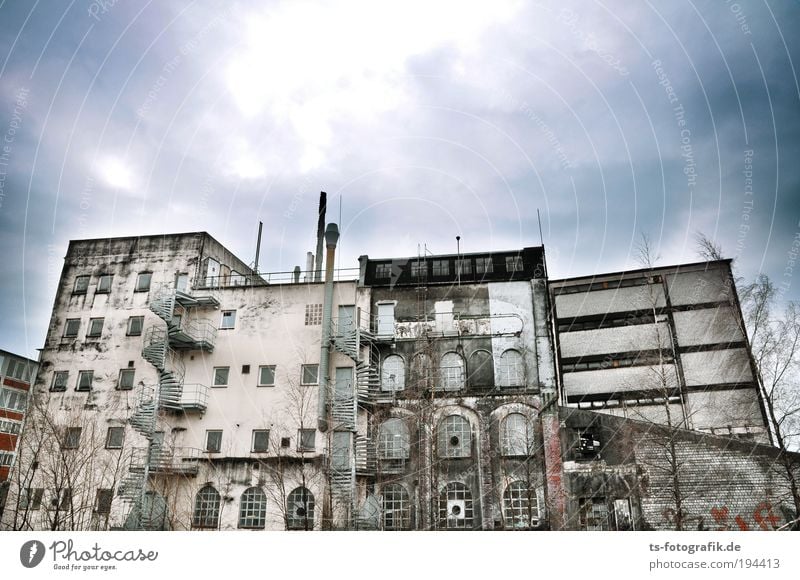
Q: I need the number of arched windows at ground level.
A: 6